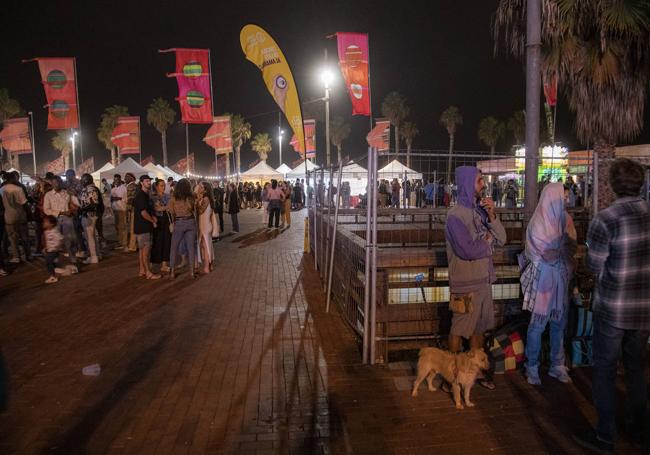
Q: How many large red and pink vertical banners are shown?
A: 3